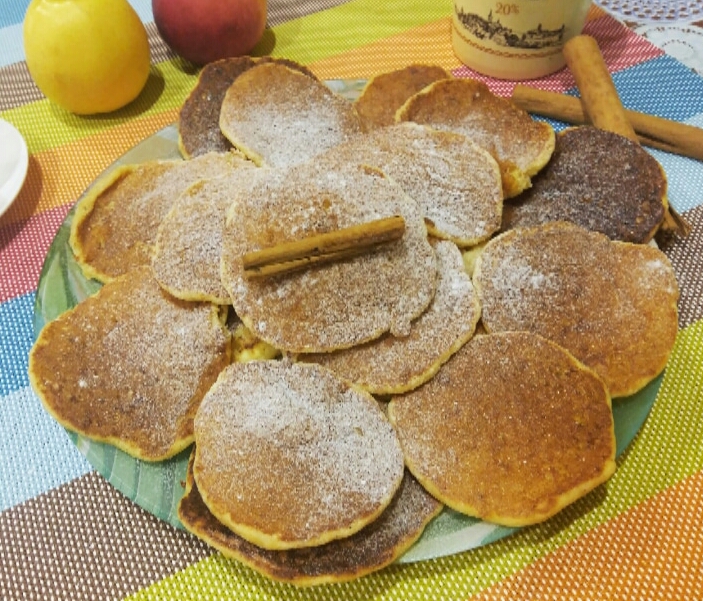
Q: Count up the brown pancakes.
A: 15